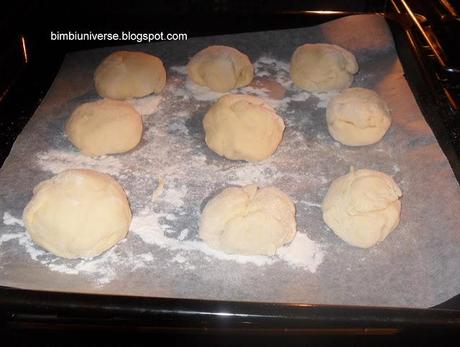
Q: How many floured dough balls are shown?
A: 9